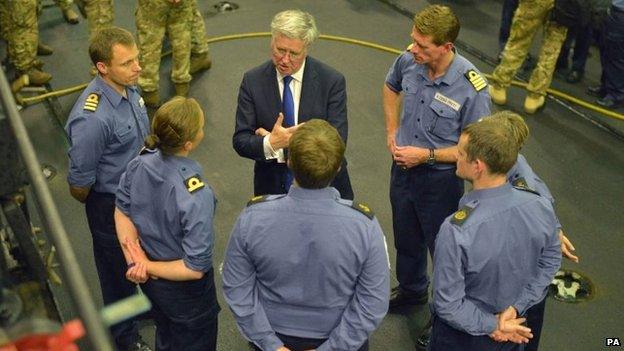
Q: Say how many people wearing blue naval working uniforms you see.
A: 6